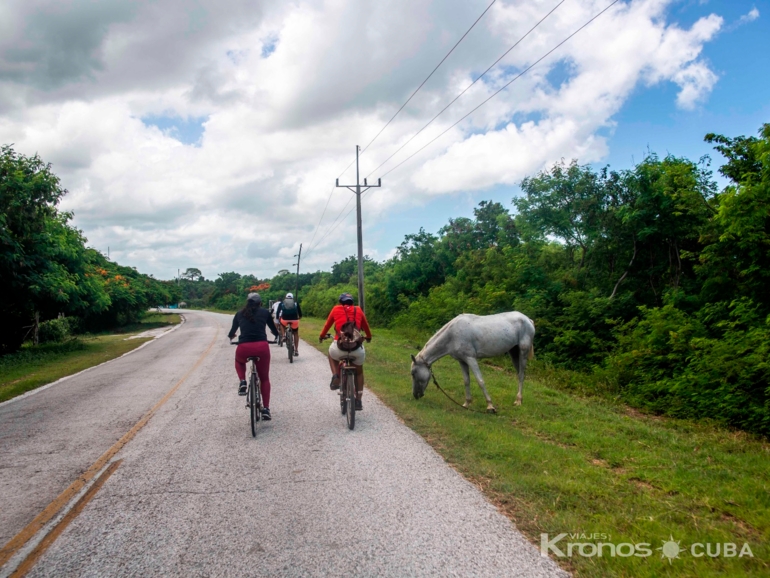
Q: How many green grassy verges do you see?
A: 2